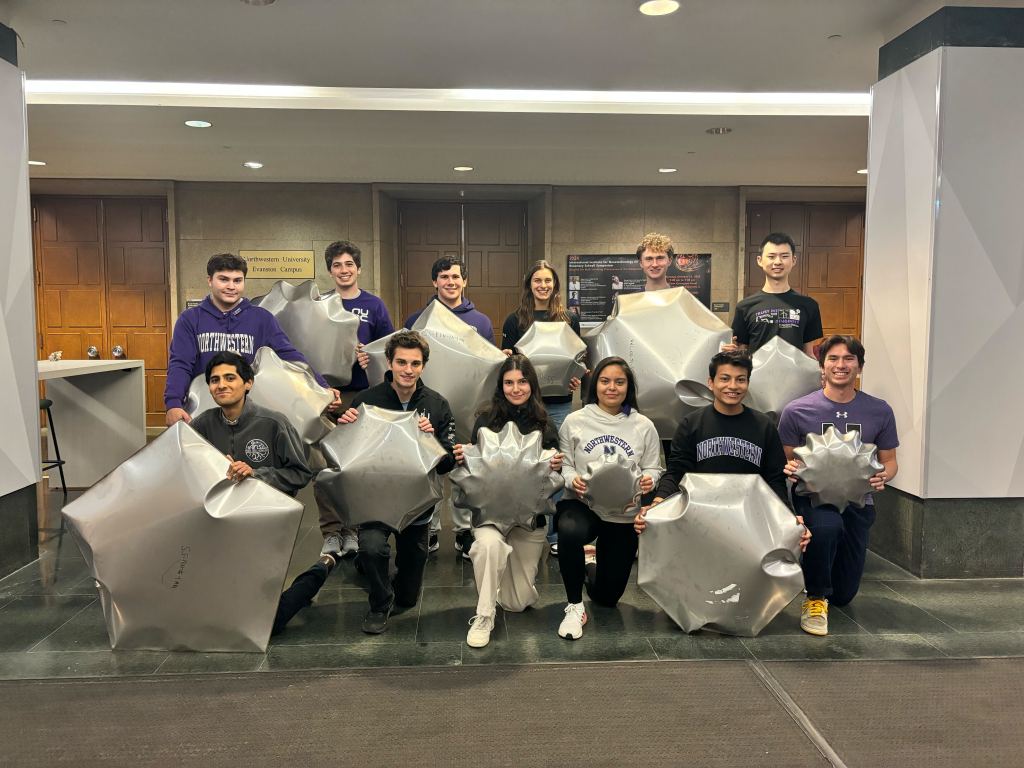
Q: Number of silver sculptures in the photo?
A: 12